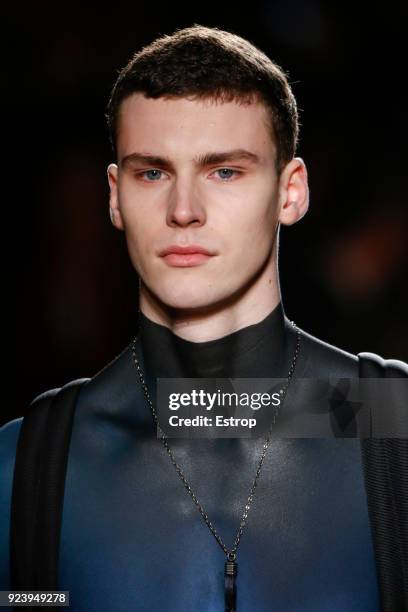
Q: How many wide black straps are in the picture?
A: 2